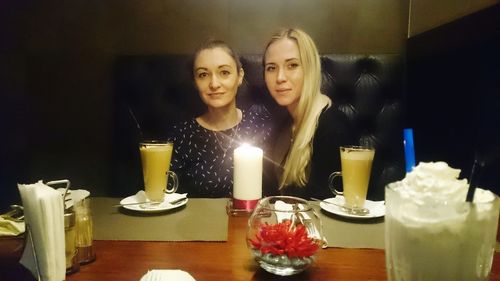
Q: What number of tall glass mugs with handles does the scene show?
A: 2